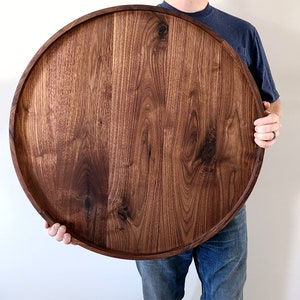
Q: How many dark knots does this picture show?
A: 4